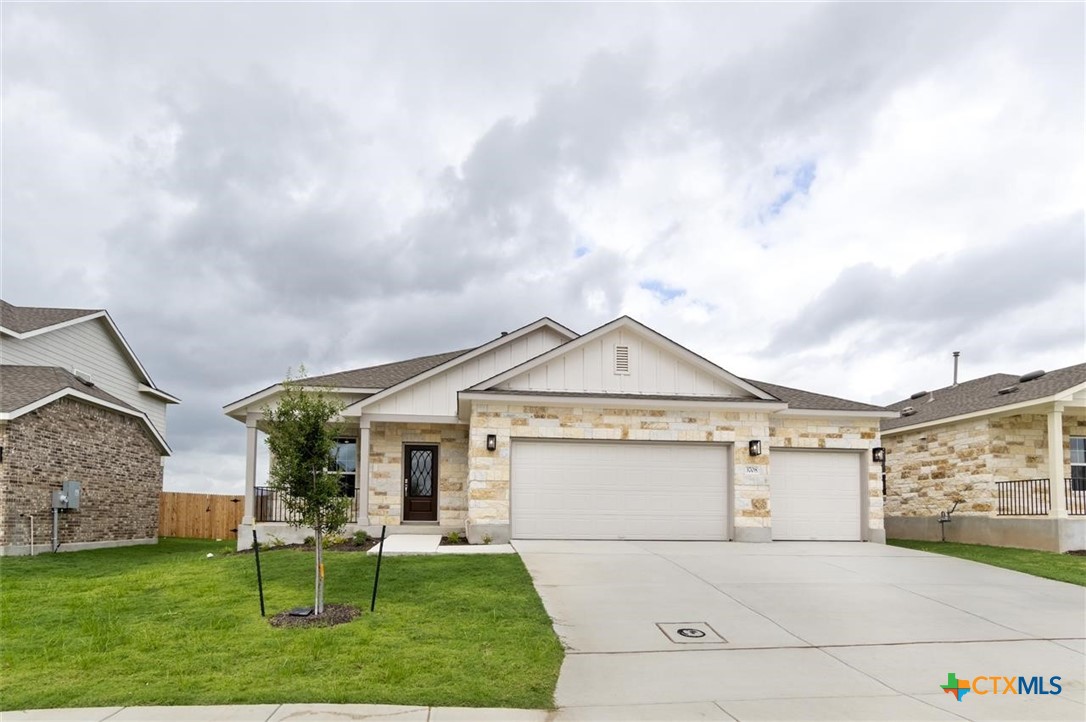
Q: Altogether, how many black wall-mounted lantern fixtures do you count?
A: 3